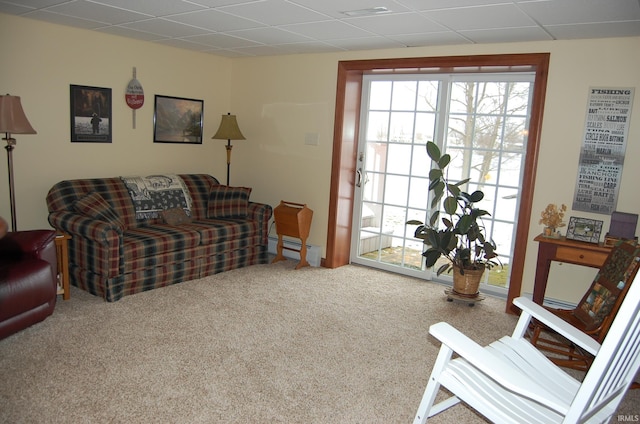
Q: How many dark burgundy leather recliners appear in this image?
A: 1